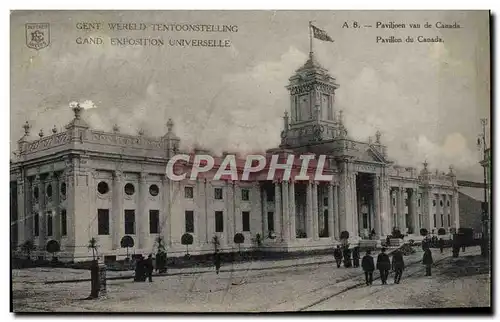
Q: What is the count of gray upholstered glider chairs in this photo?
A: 0